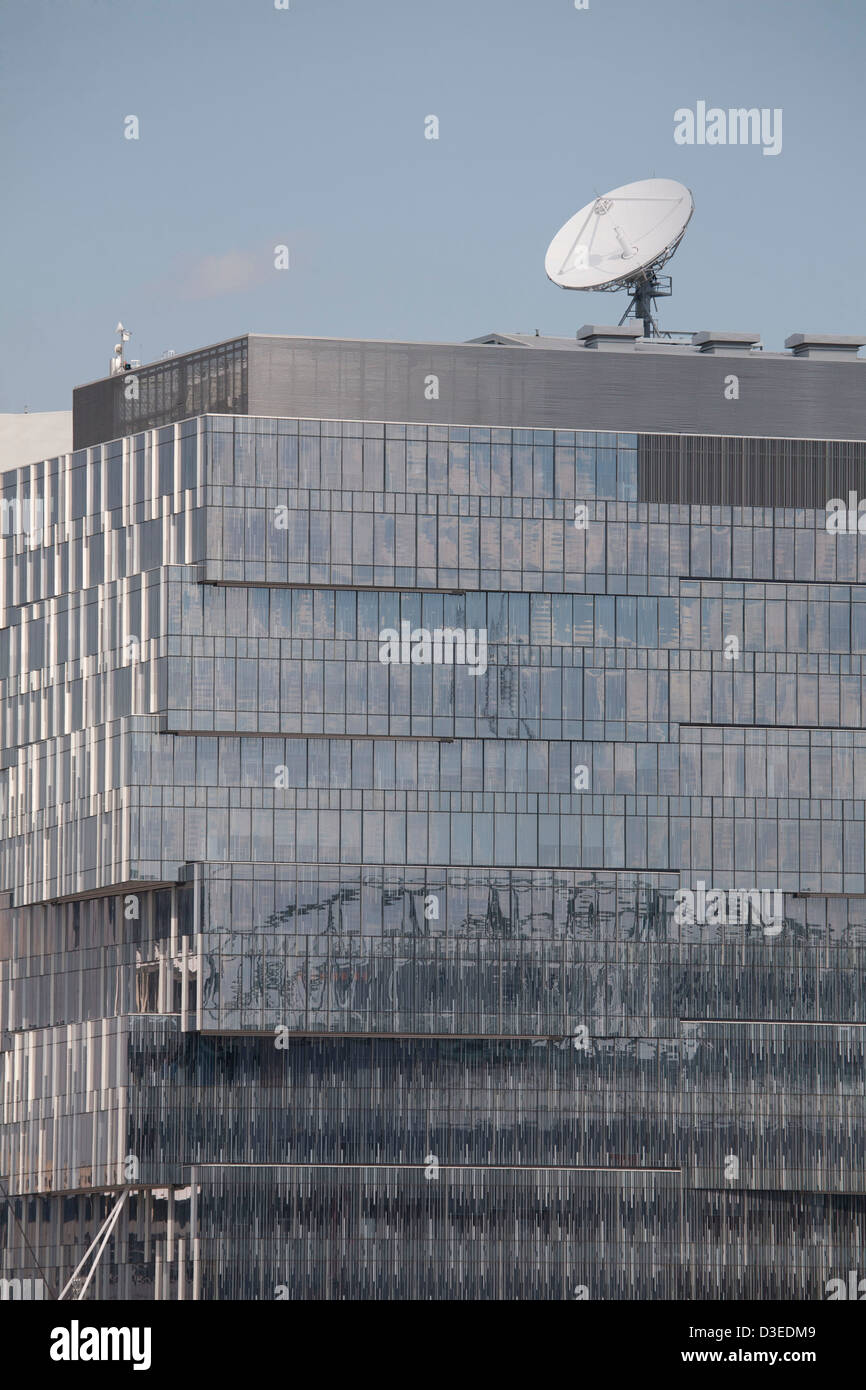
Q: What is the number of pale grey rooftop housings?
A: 3